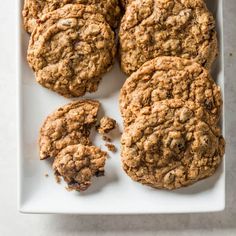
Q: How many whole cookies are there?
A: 5